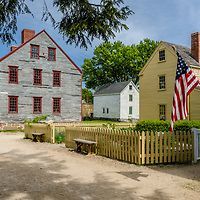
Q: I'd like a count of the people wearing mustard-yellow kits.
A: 0